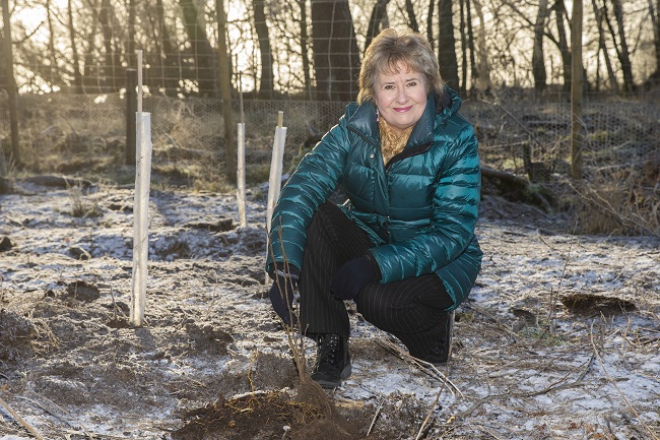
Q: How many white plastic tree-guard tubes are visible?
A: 3